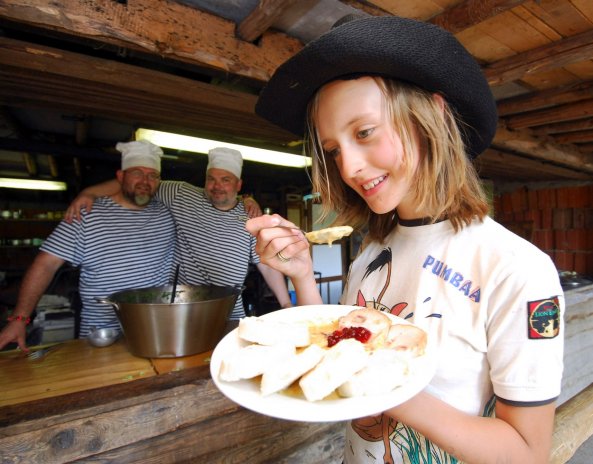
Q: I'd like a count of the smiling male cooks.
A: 2